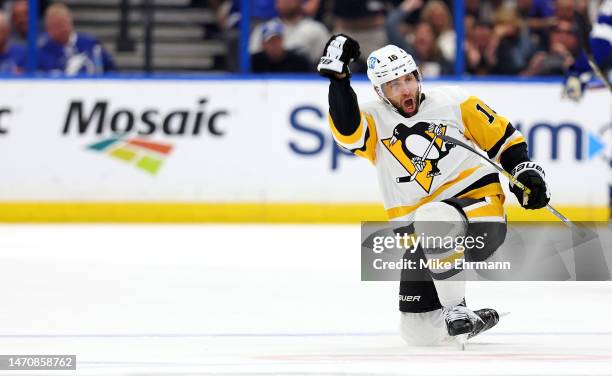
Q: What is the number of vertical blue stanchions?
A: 3